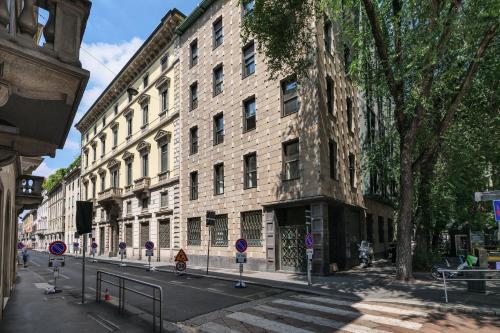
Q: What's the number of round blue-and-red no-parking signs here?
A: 8